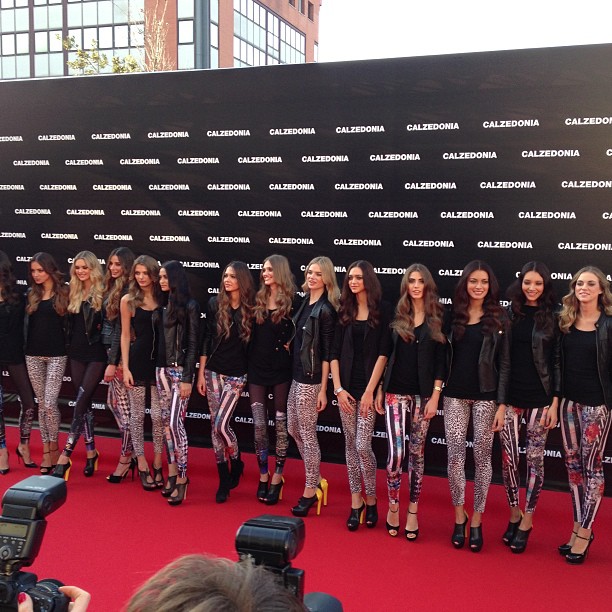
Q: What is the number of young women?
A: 14